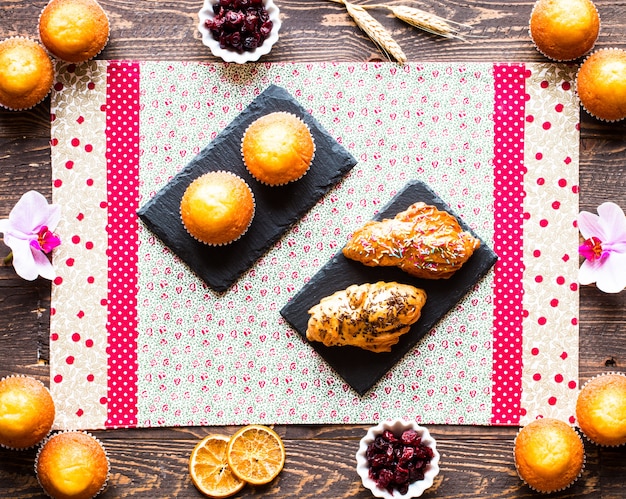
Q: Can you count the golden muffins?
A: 10